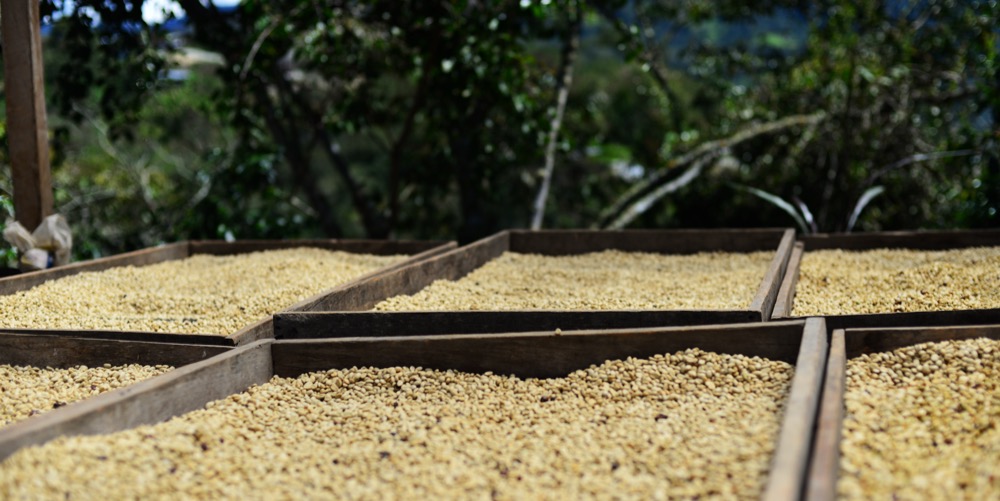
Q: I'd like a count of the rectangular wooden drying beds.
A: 6